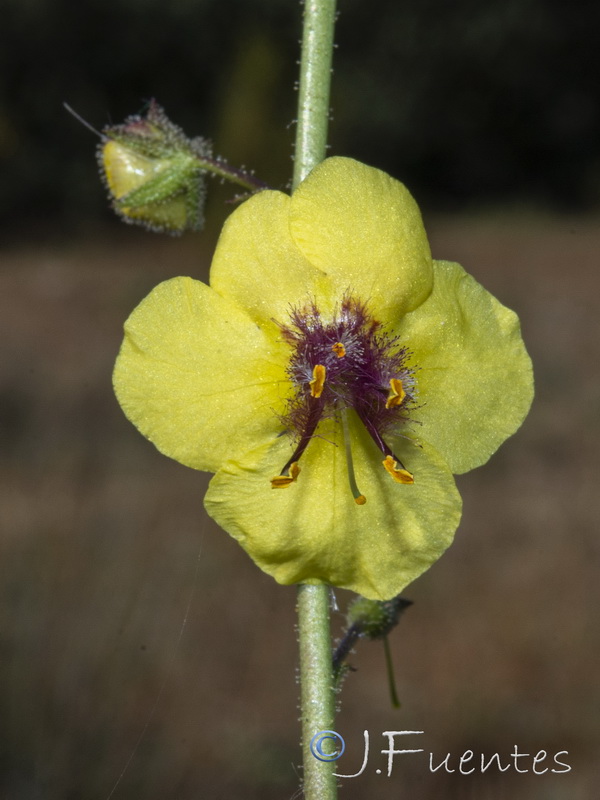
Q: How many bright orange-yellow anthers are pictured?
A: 5